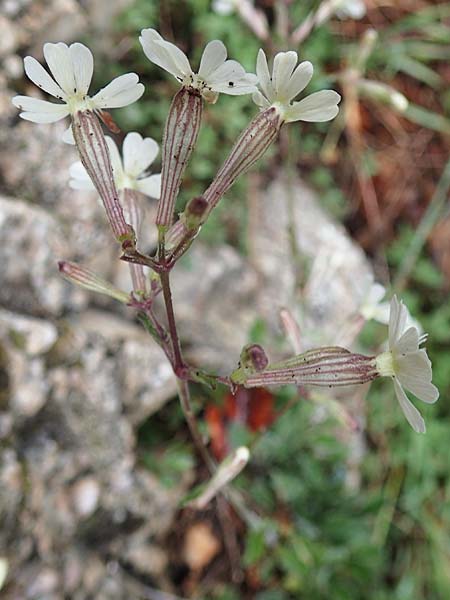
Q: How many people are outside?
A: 0